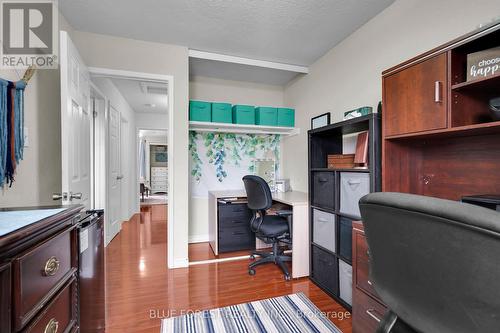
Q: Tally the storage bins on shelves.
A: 11